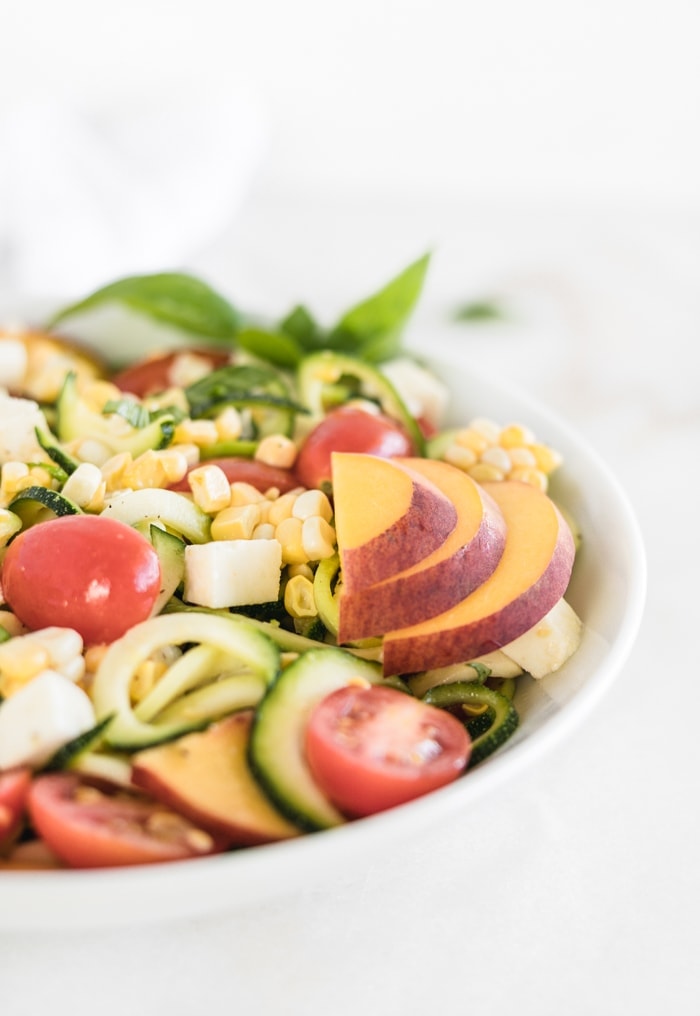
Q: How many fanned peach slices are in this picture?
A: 3